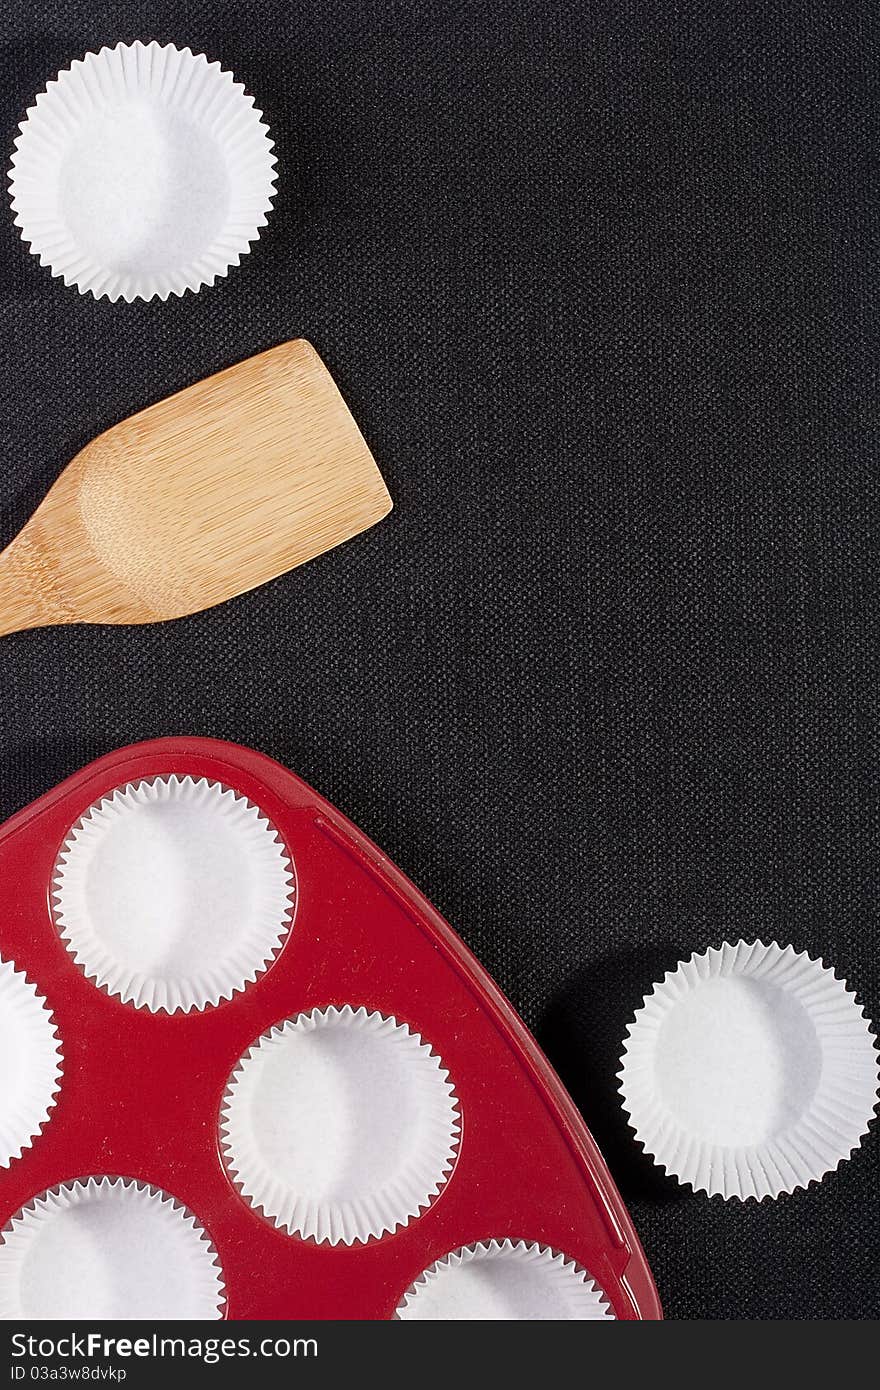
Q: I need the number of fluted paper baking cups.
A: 7